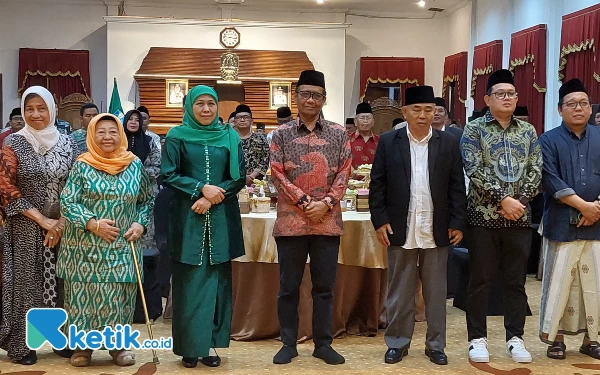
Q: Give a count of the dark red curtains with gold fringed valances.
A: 6